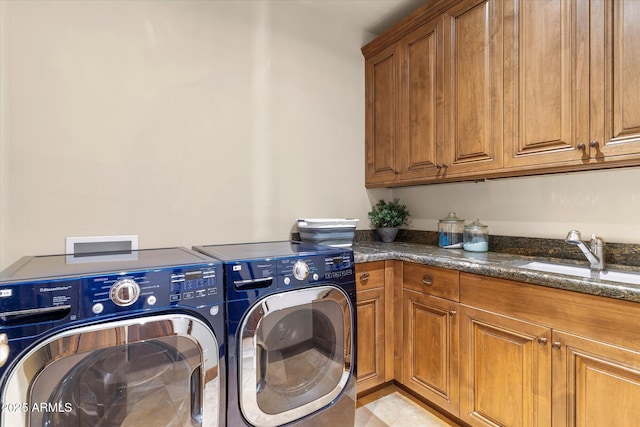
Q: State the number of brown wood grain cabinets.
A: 9